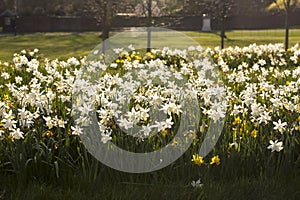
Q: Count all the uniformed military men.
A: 0